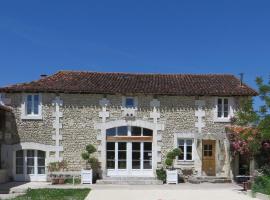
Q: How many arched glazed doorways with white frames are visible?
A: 2